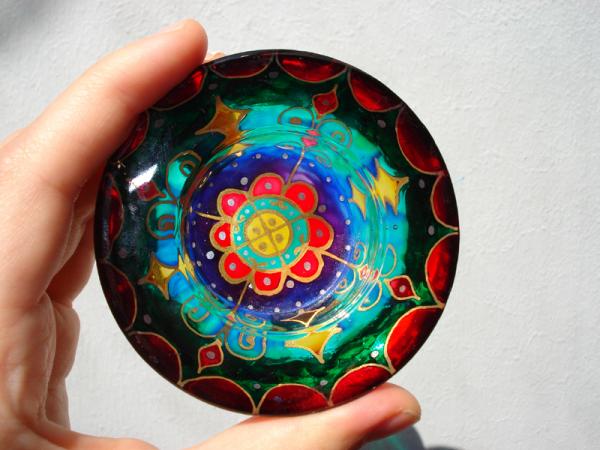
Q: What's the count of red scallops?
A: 15